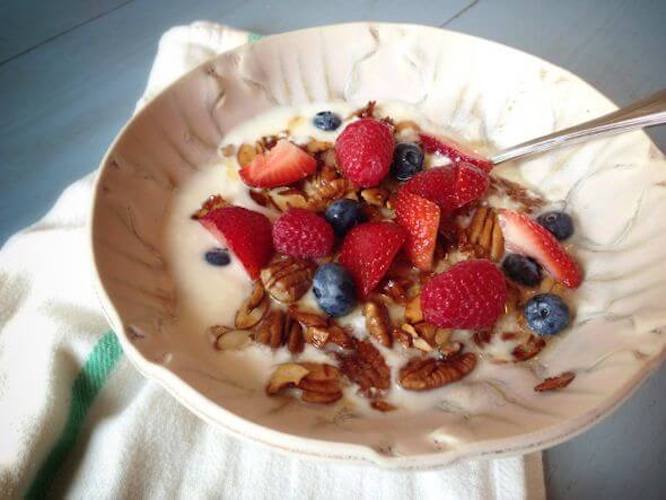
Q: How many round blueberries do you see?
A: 8